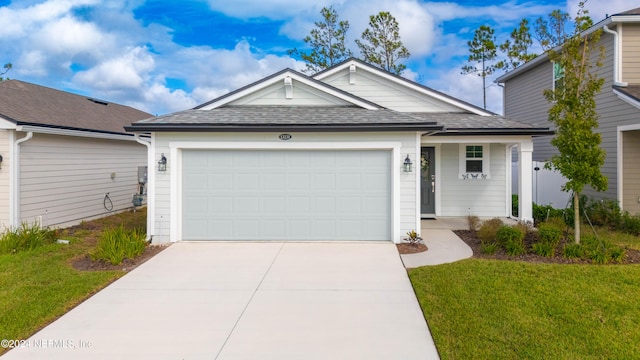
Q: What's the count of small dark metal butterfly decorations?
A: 3